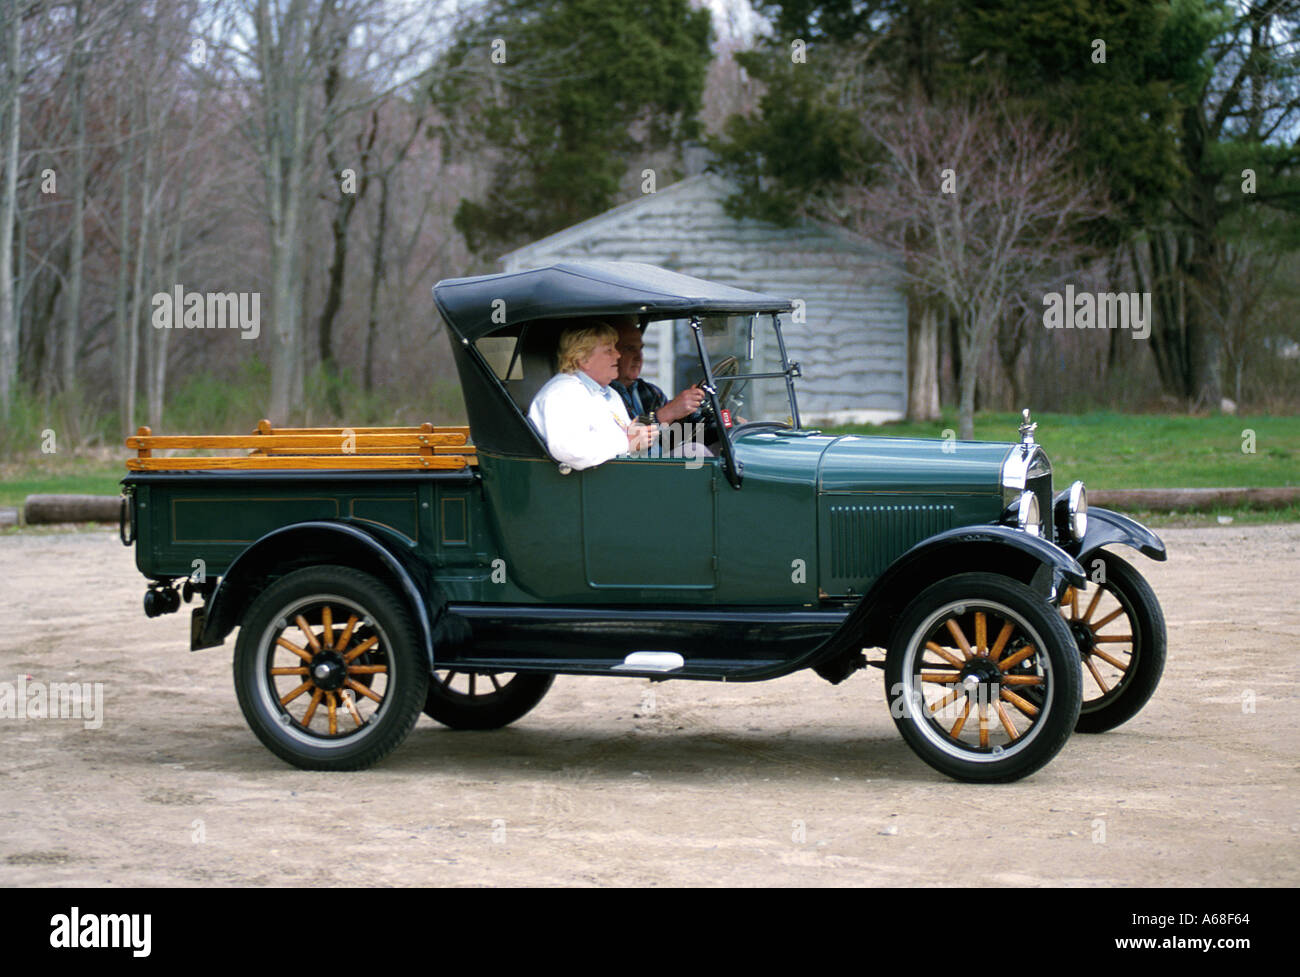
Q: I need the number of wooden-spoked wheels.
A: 4